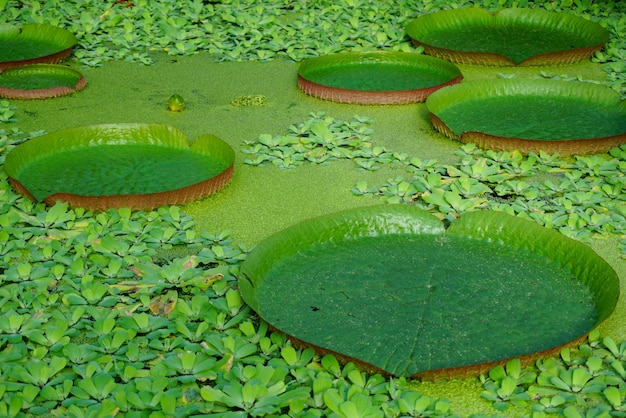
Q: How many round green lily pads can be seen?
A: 7